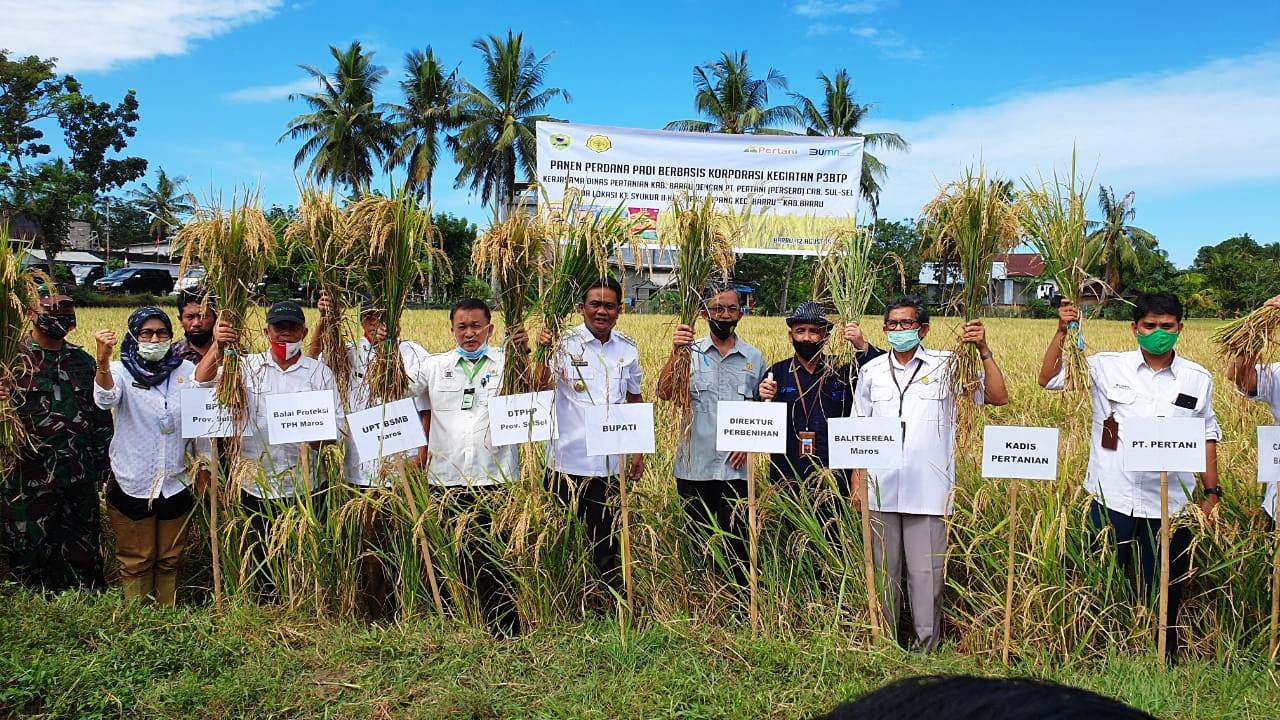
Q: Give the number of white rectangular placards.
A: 10